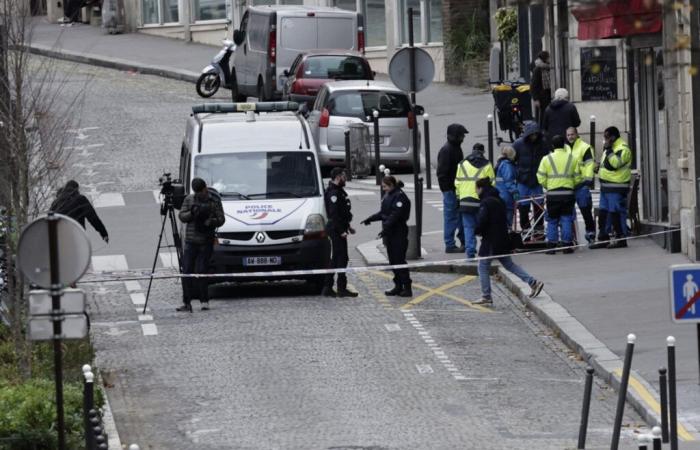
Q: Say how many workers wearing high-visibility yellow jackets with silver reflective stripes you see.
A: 4